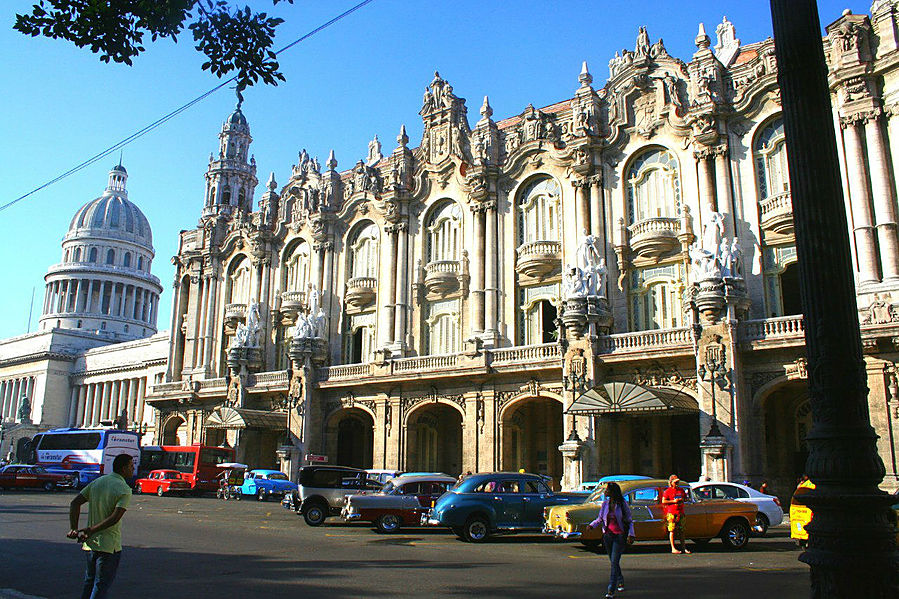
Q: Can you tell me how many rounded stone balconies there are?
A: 7